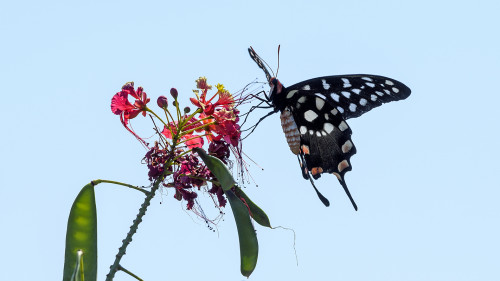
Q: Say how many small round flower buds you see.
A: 4